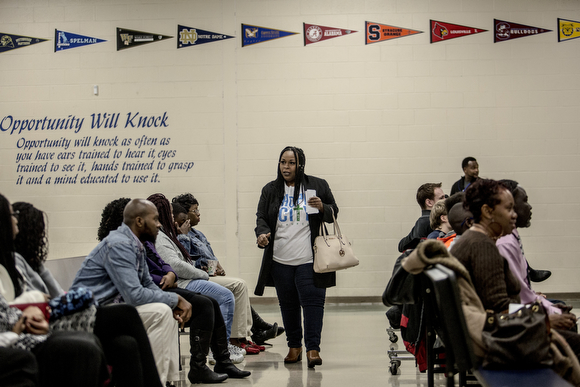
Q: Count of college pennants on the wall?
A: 10